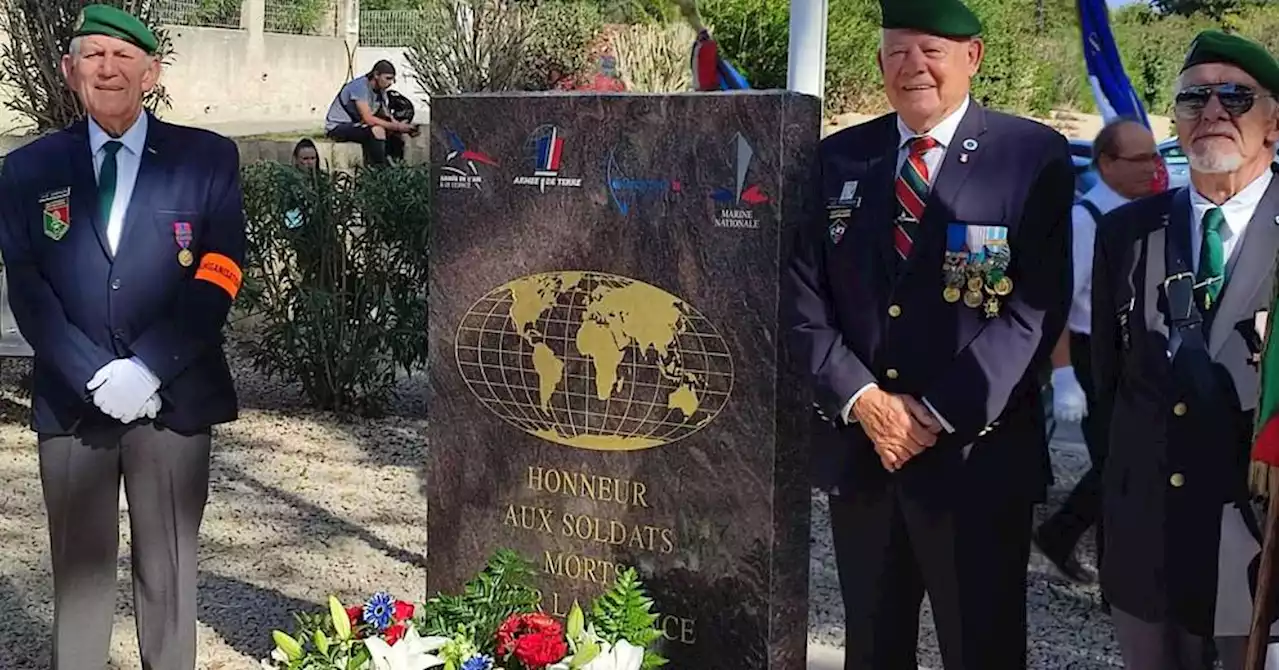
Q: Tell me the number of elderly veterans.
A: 3